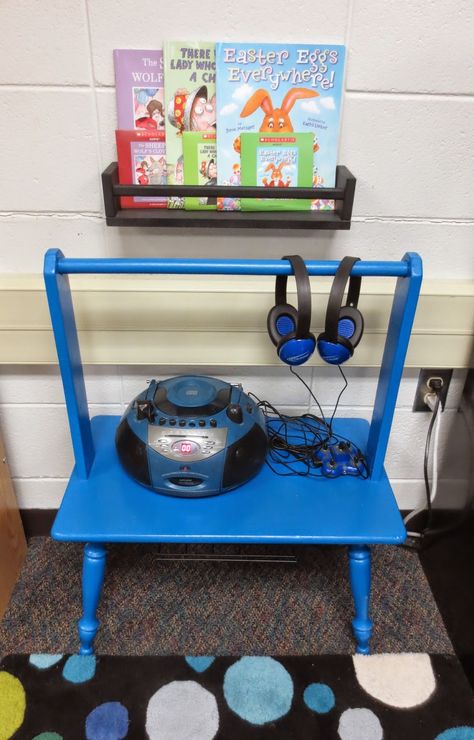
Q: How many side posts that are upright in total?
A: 2